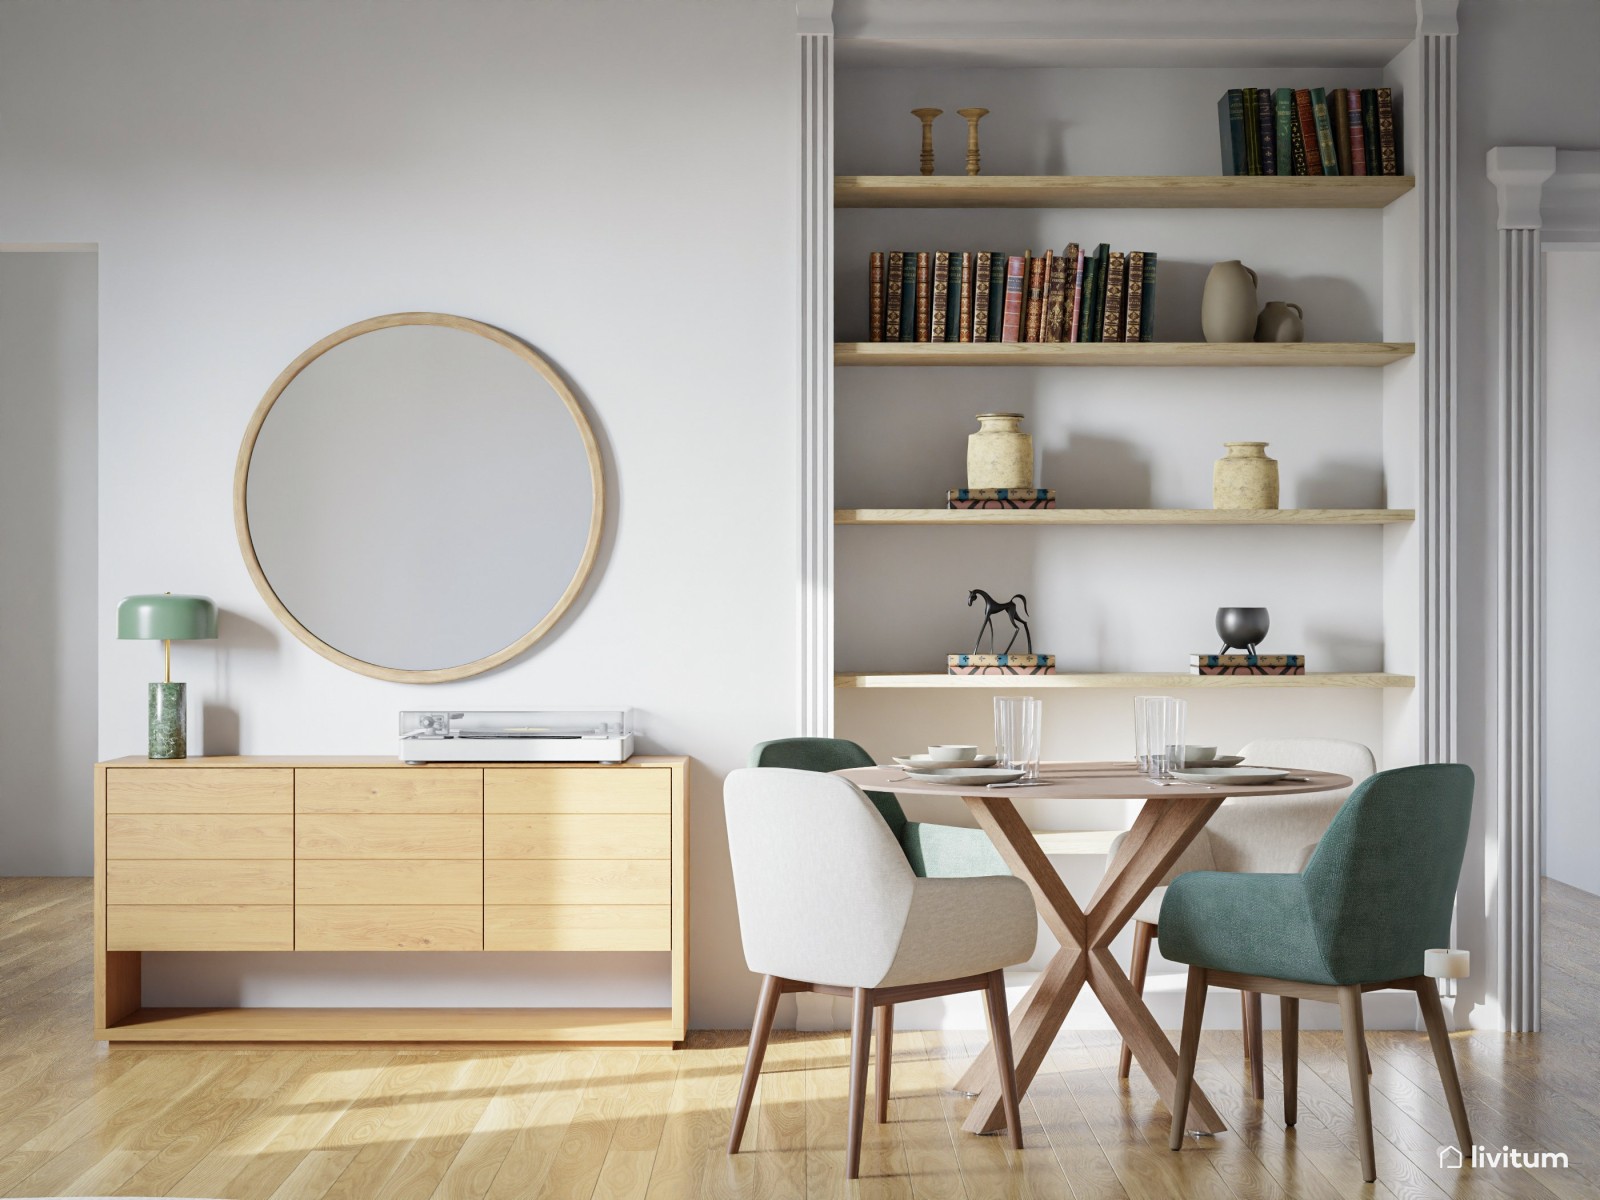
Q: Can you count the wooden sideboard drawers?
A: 12